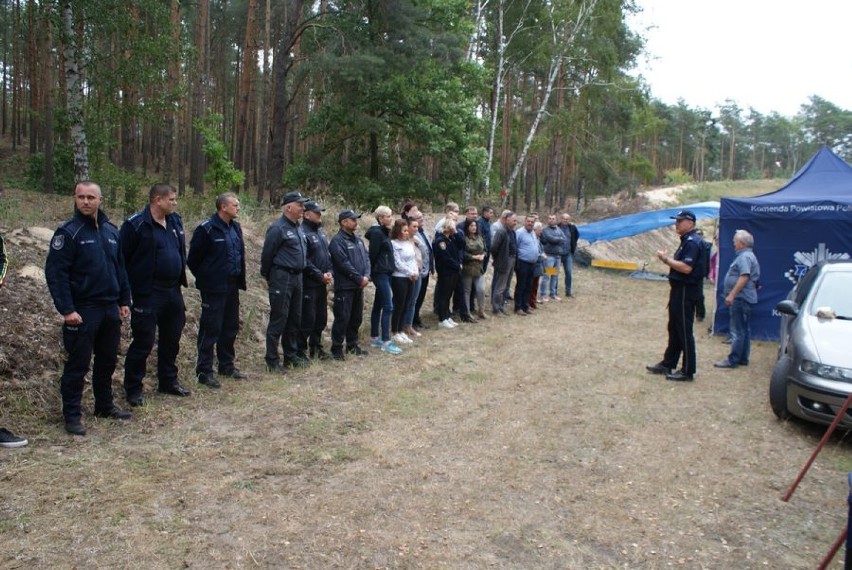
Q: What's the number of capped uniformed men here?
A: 4